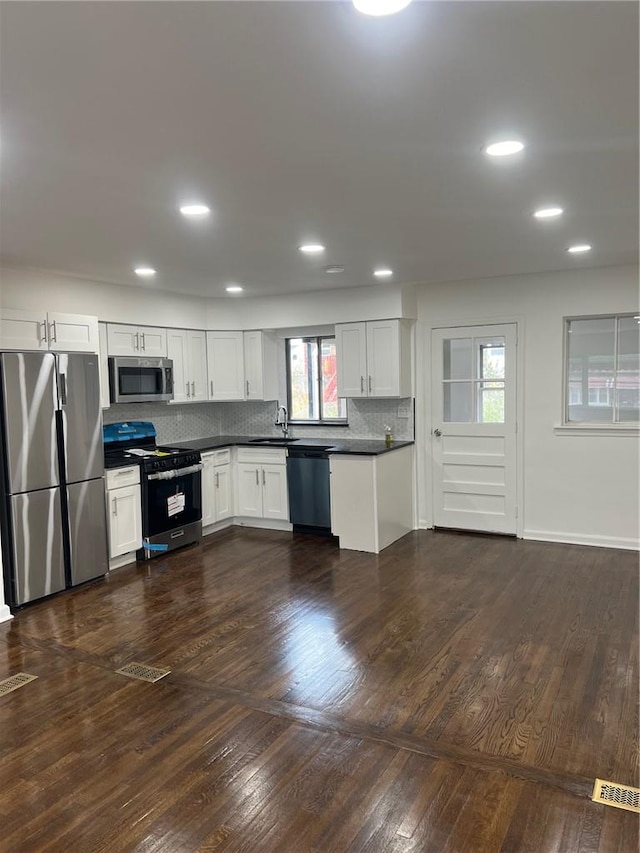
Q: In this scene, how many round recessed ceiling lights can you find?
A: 9